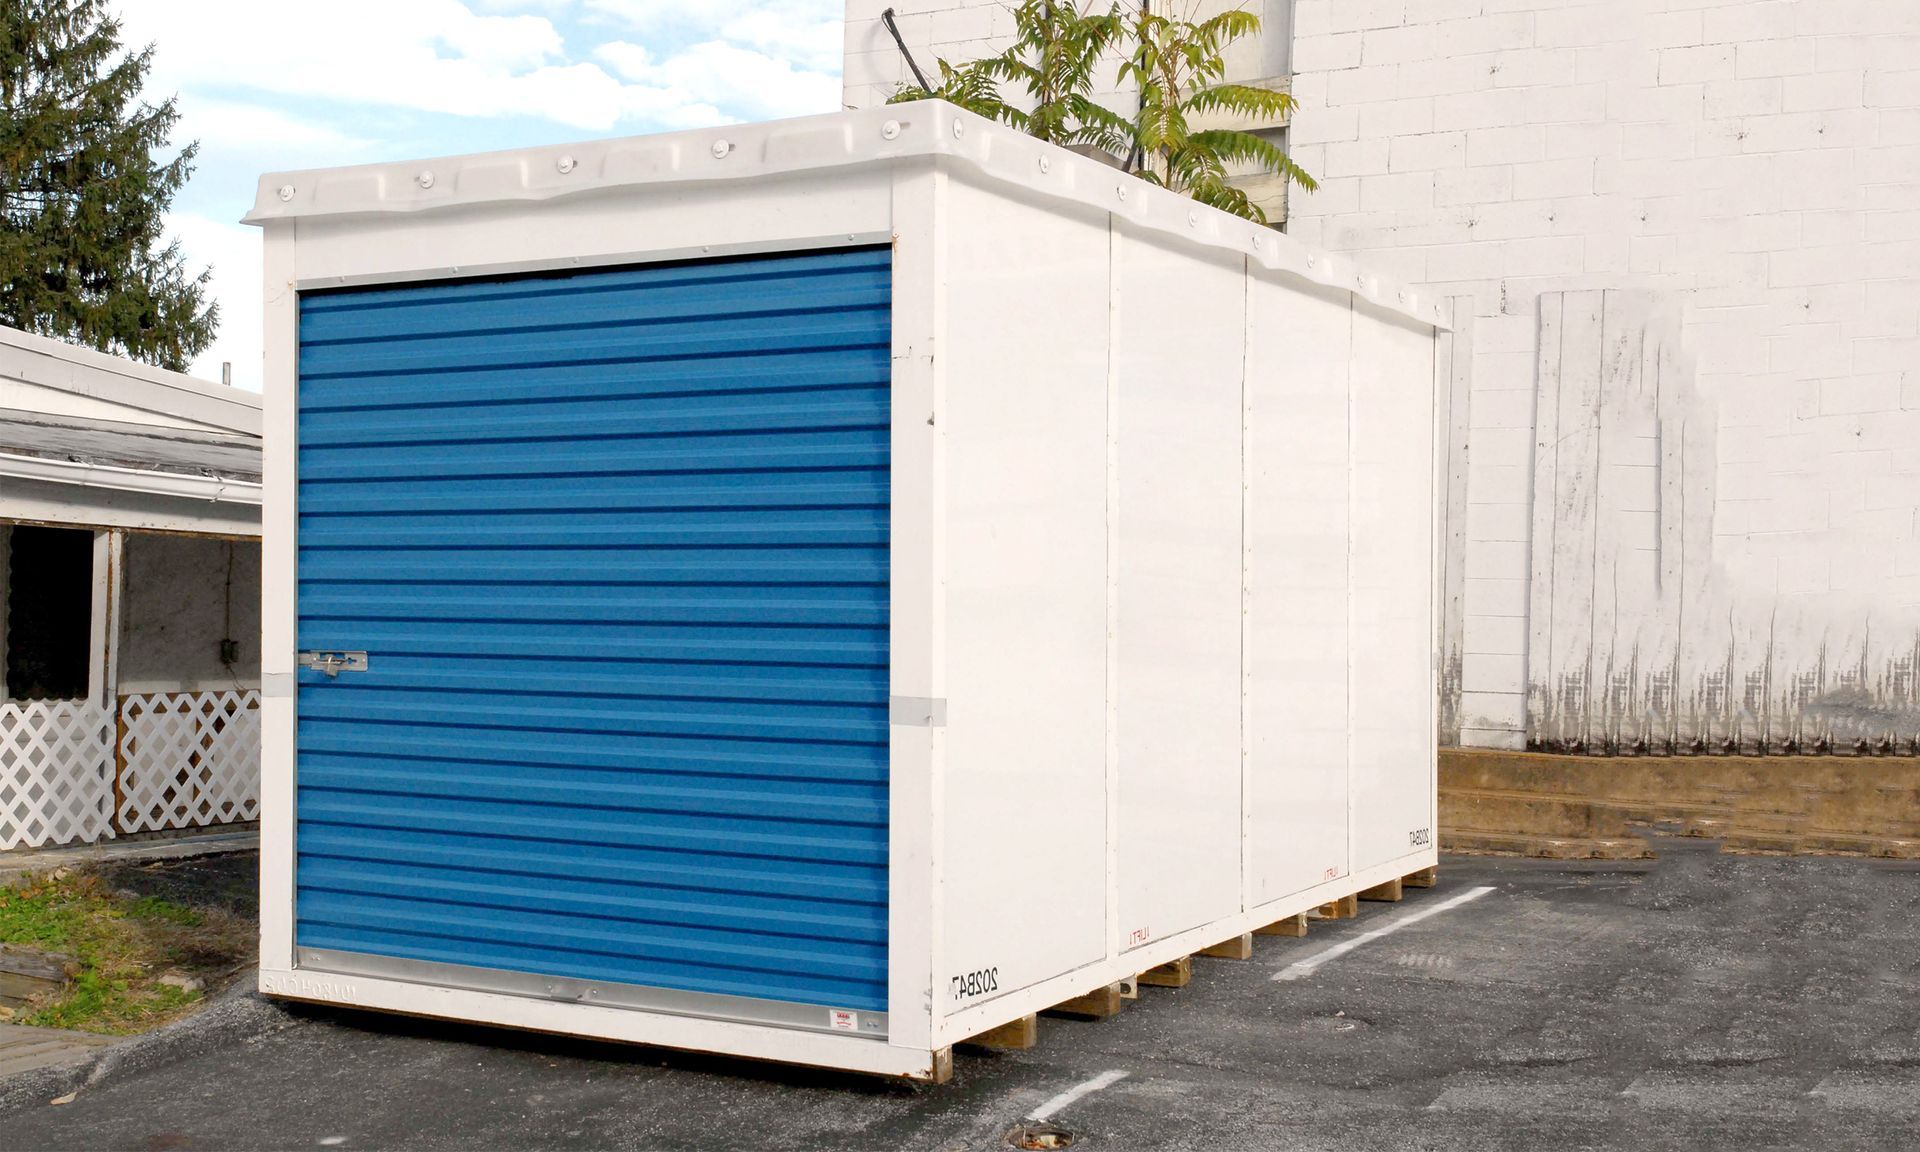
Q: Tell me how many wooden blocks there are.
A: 9